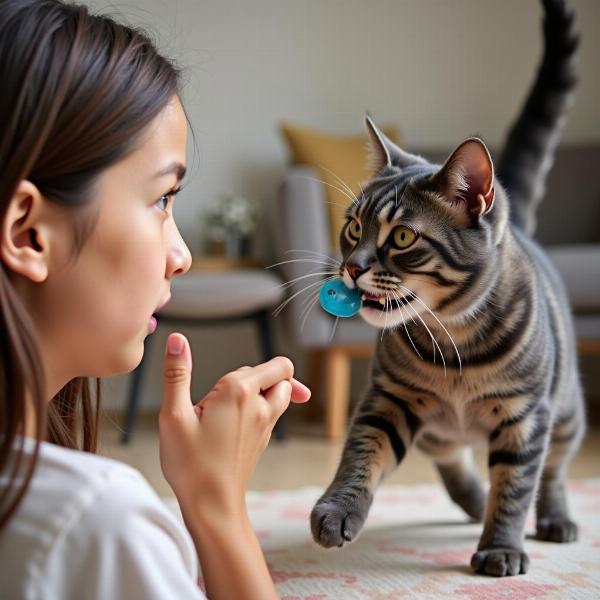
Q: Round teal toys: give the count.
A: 1